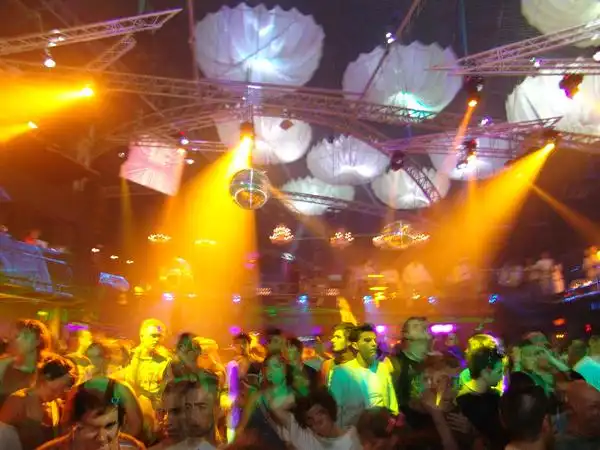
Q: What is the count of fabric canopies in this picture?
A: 9